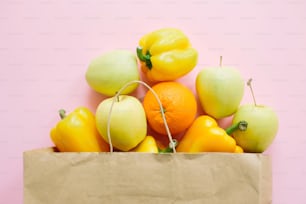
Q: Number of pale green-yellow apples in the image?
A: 4